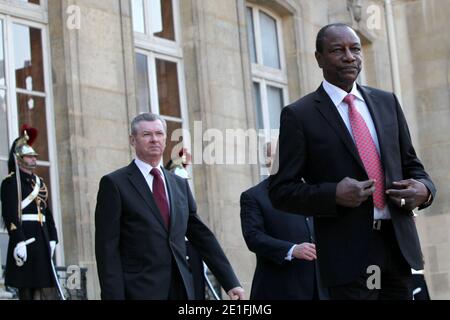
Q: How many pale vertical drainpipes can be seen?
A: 1